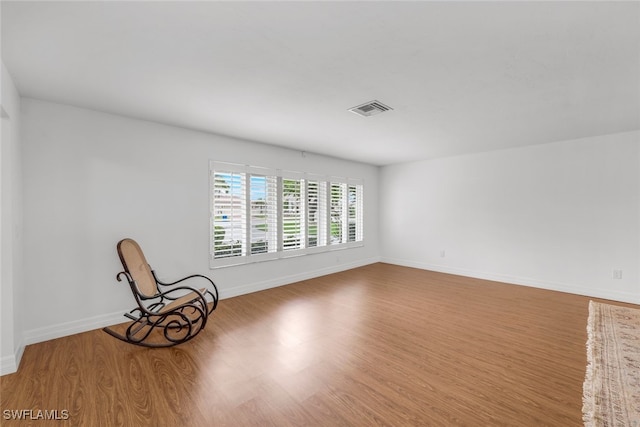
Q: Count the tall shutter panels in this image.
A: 6